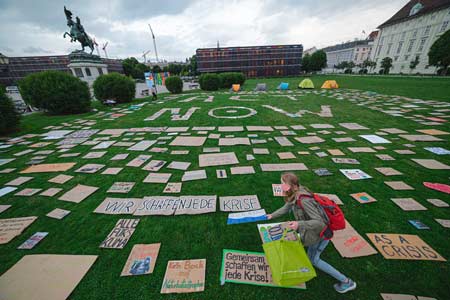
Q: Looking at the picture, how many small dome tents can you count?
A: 5